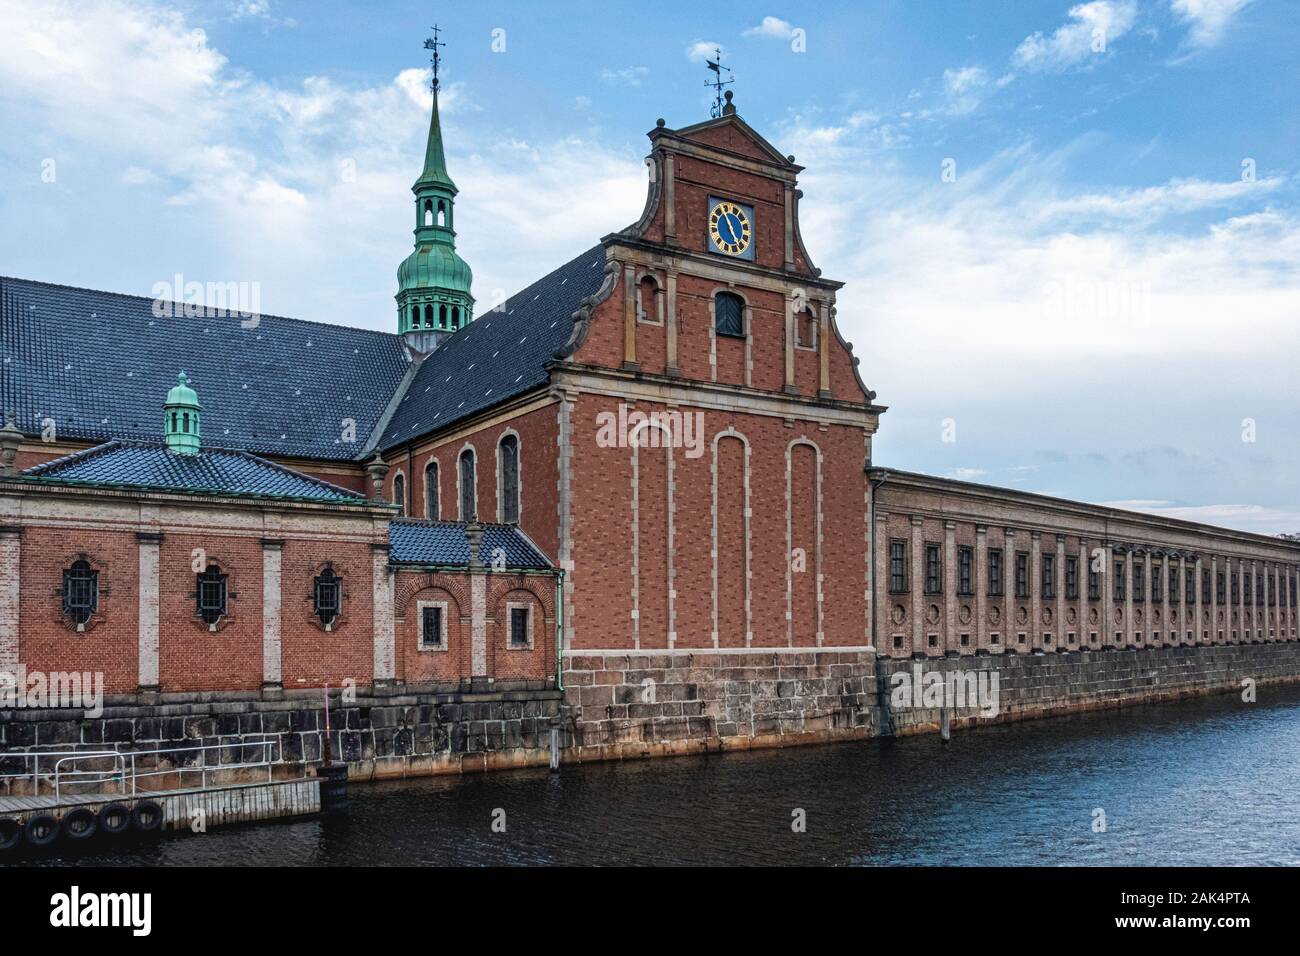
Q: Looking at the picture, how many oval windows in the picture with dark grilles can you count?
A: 3